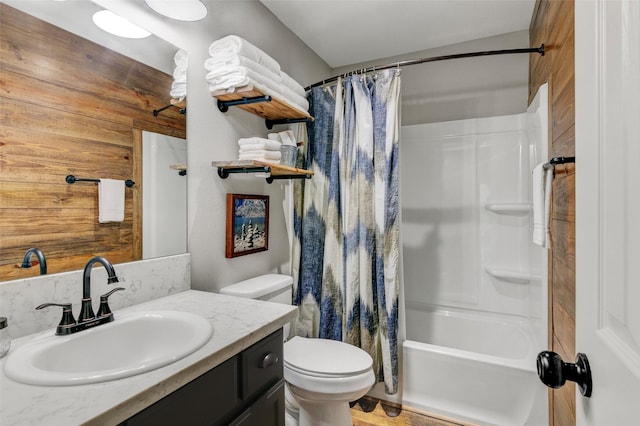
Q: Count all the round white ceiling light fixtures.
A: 2